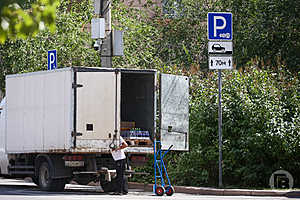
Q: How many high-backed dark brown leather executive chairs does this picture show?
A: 0